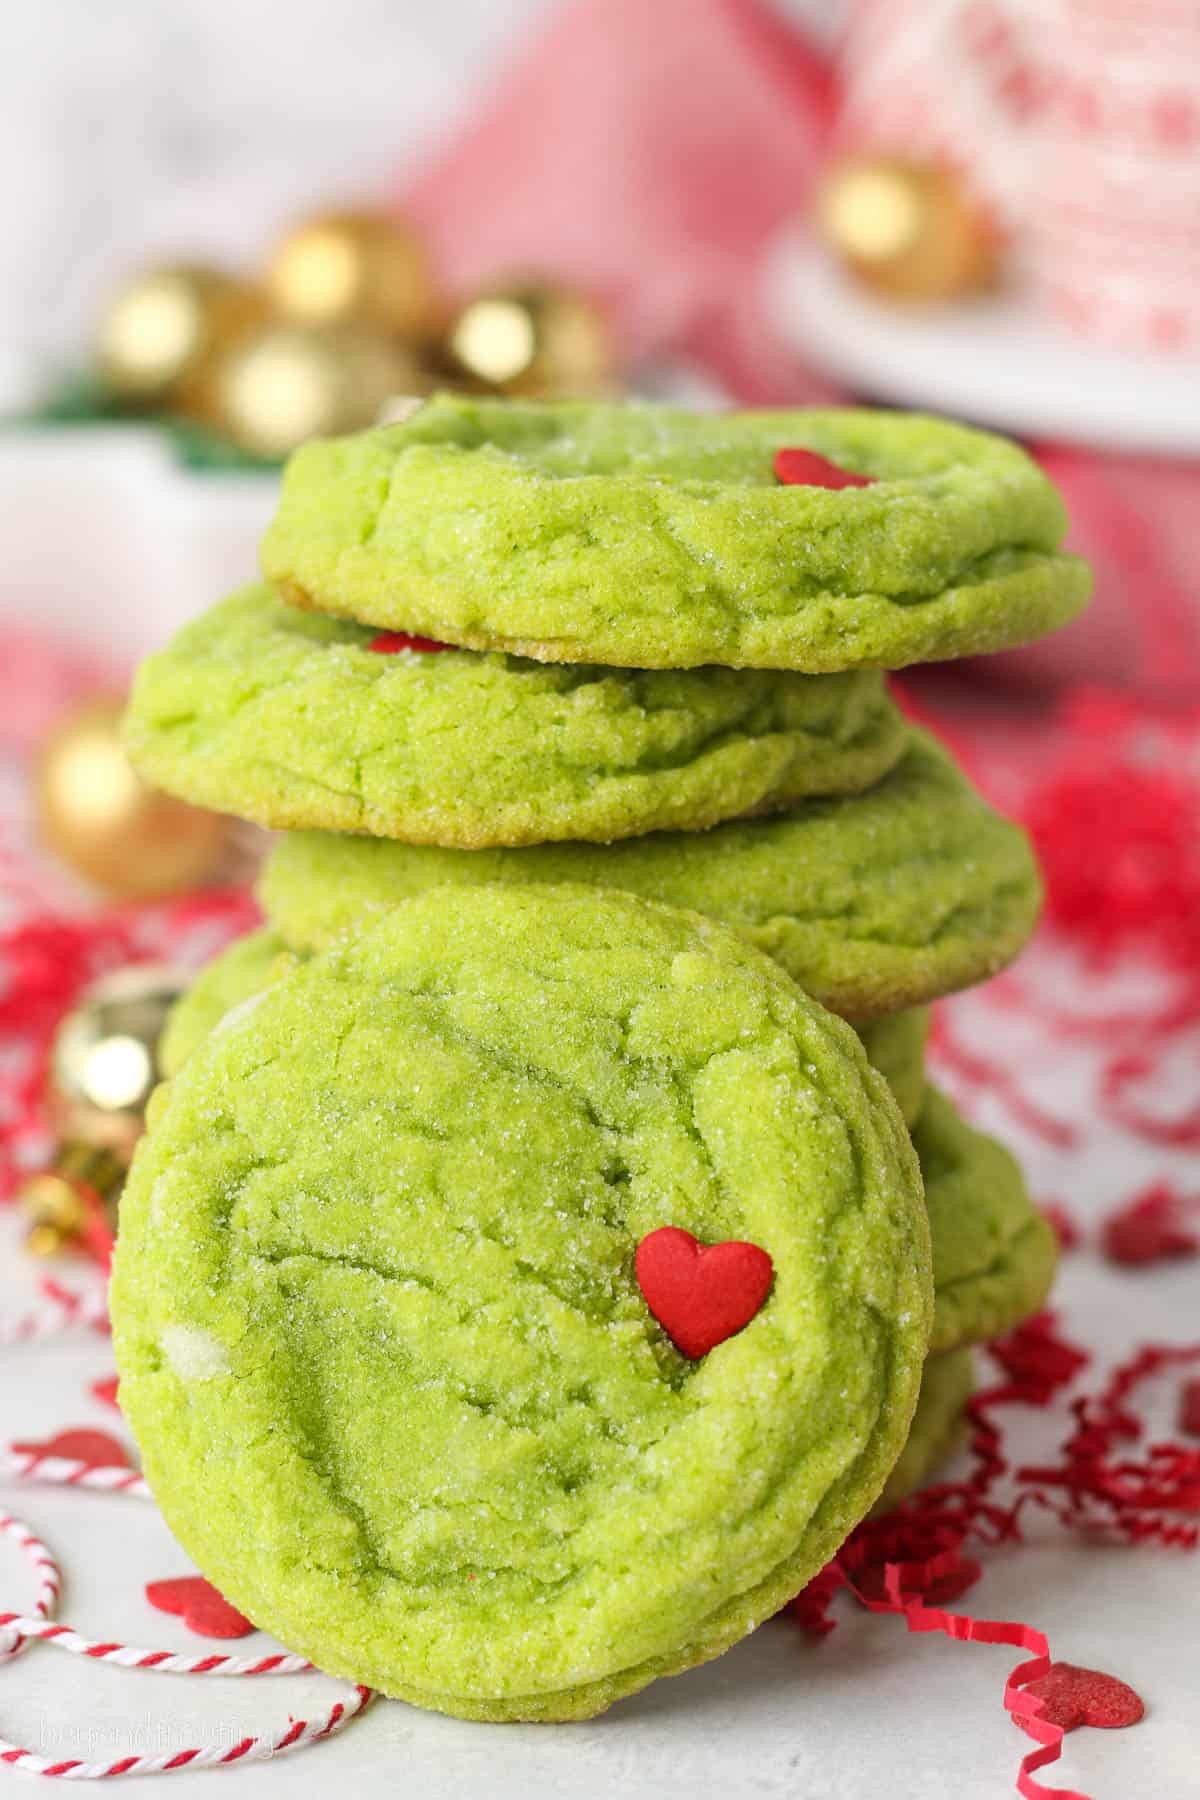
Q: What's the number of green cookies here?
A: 7